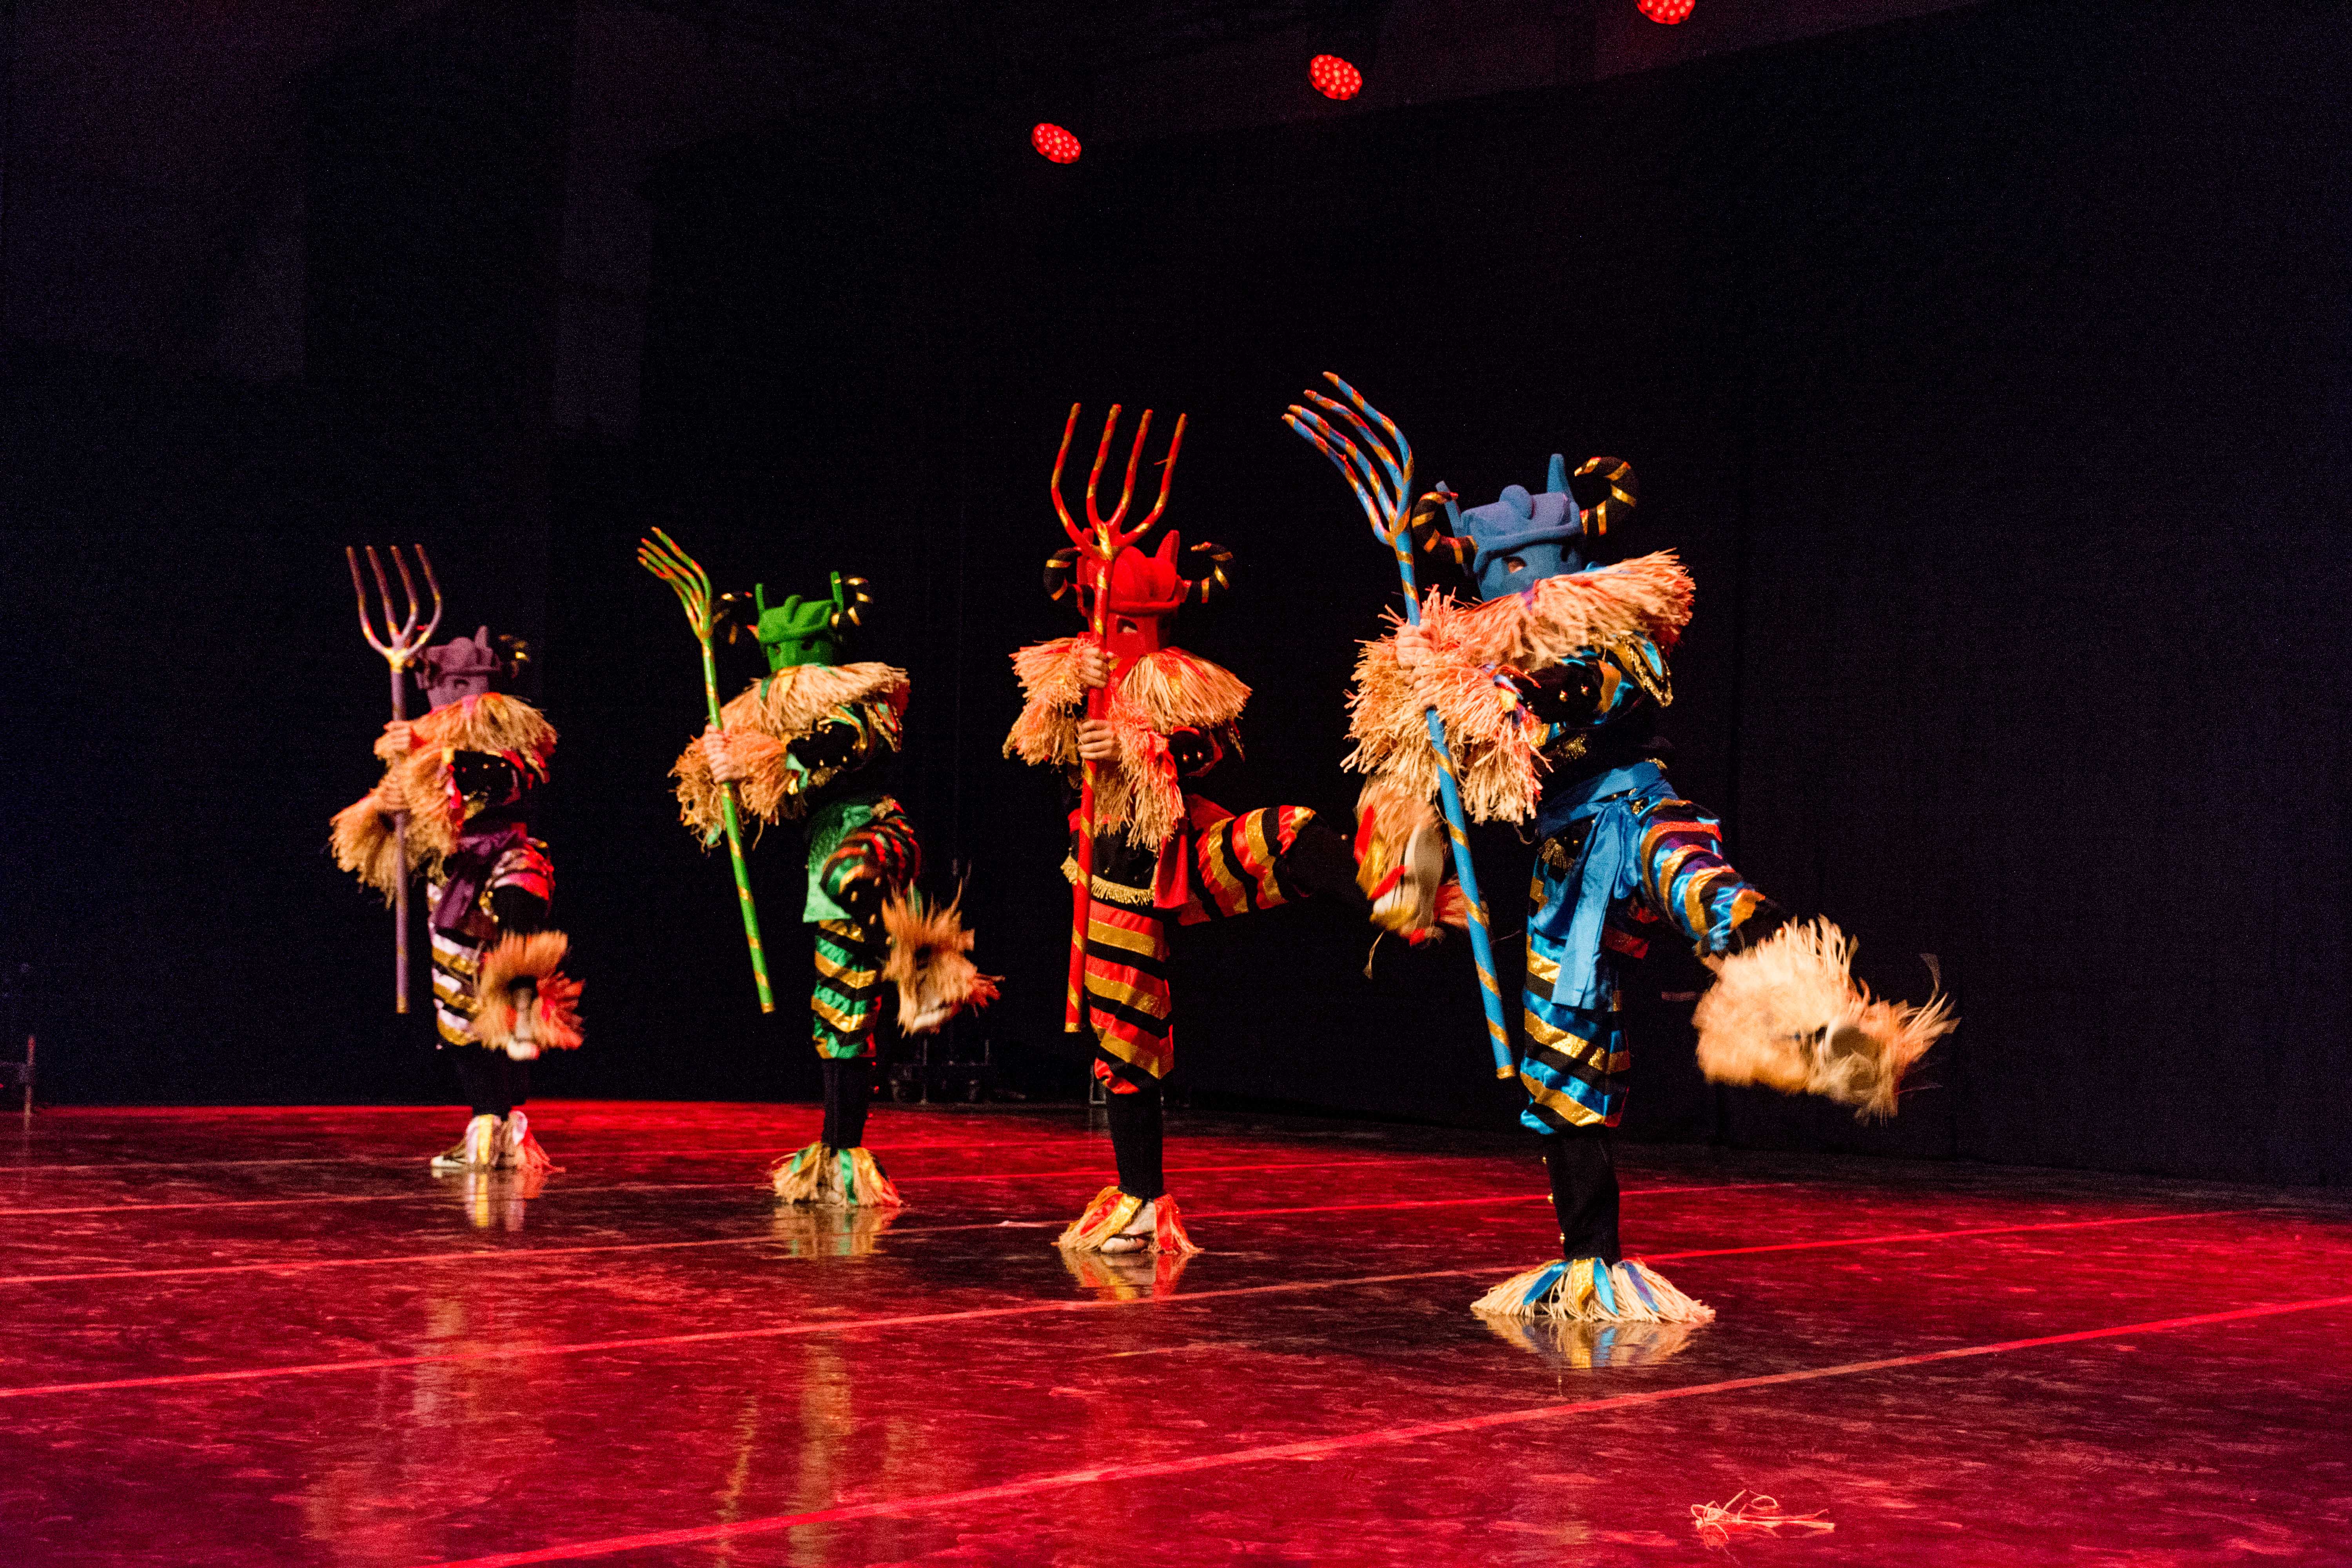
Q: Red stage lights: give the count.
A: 3